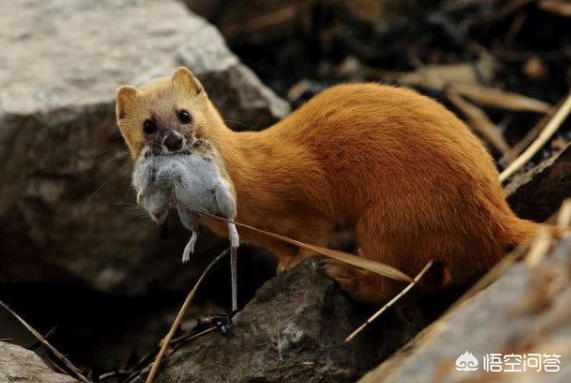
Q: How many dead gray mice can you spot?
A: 1